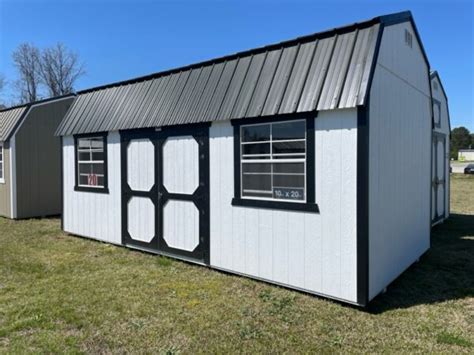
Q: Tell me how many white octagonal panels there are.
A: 4